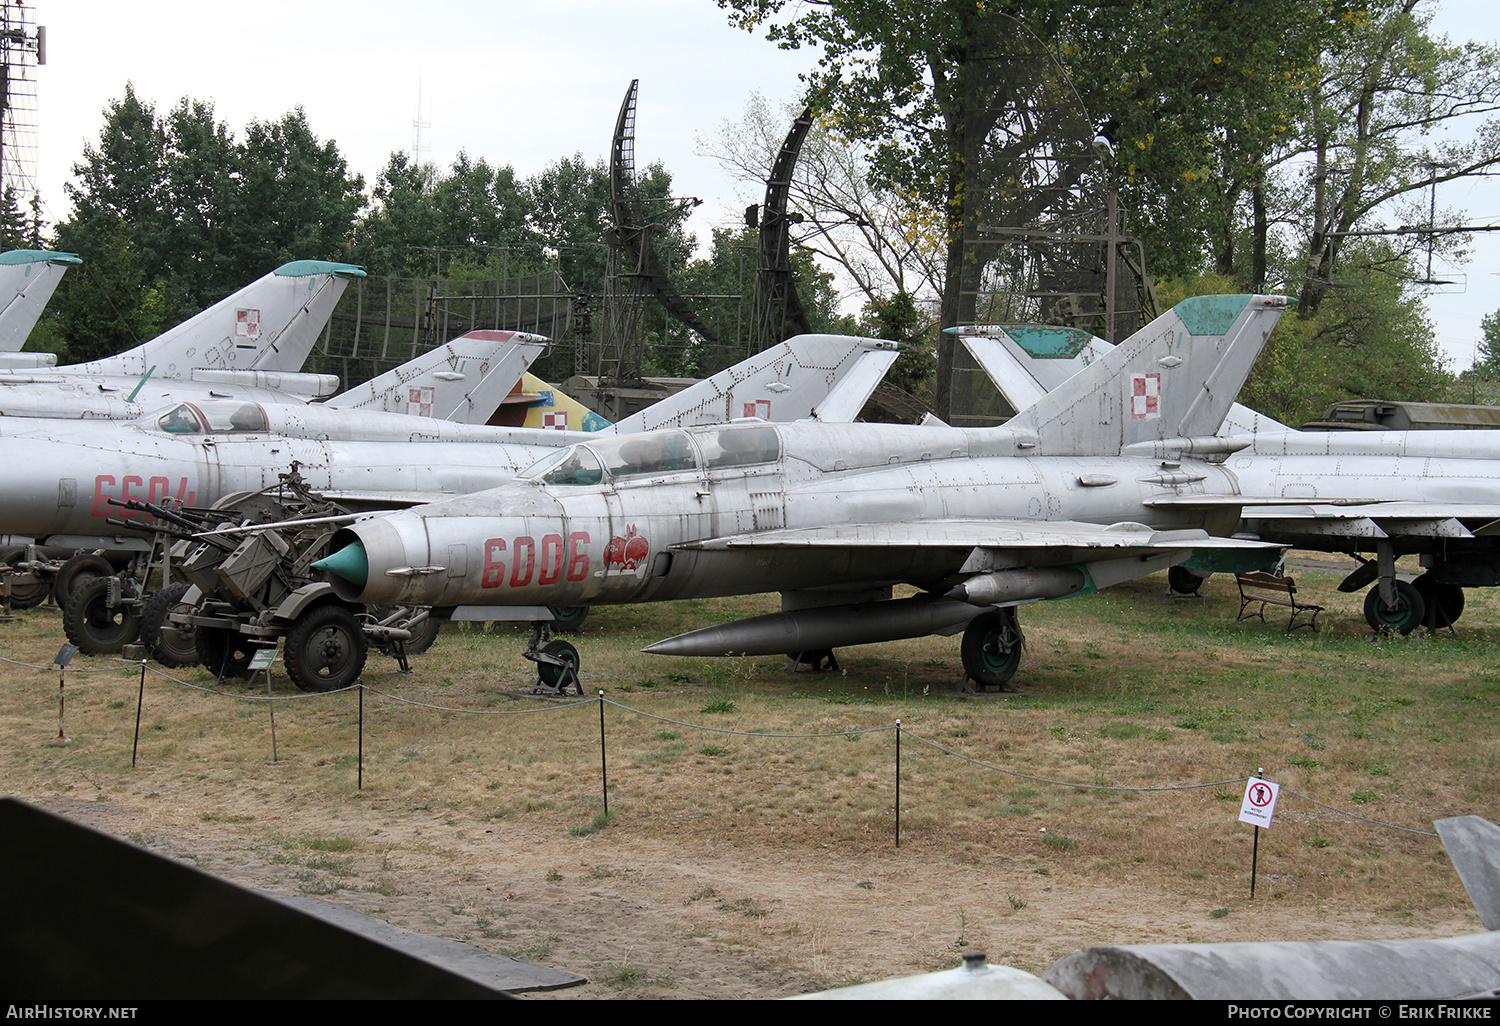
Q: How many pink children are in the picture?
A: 0